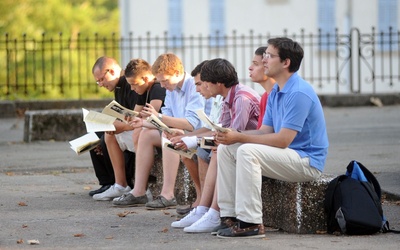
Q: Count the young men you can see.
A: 7